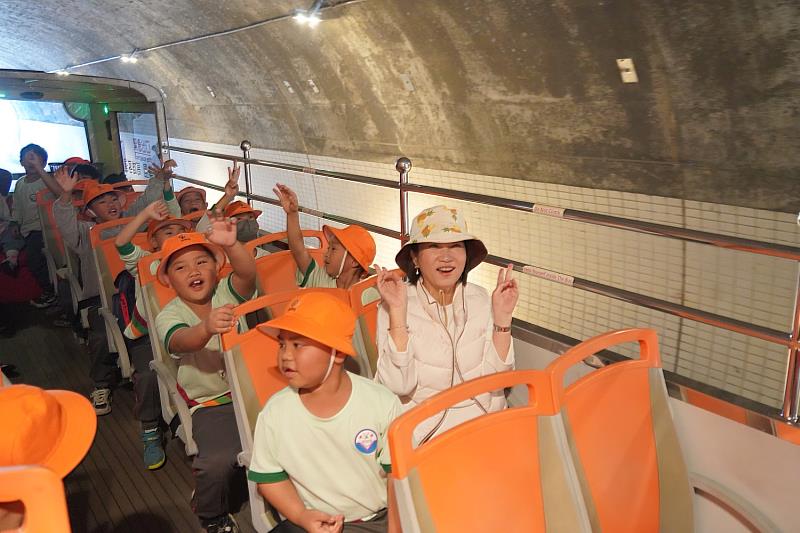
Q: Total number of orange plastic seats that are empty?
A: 2